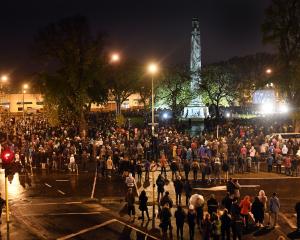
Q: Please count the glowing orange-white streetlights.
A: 5